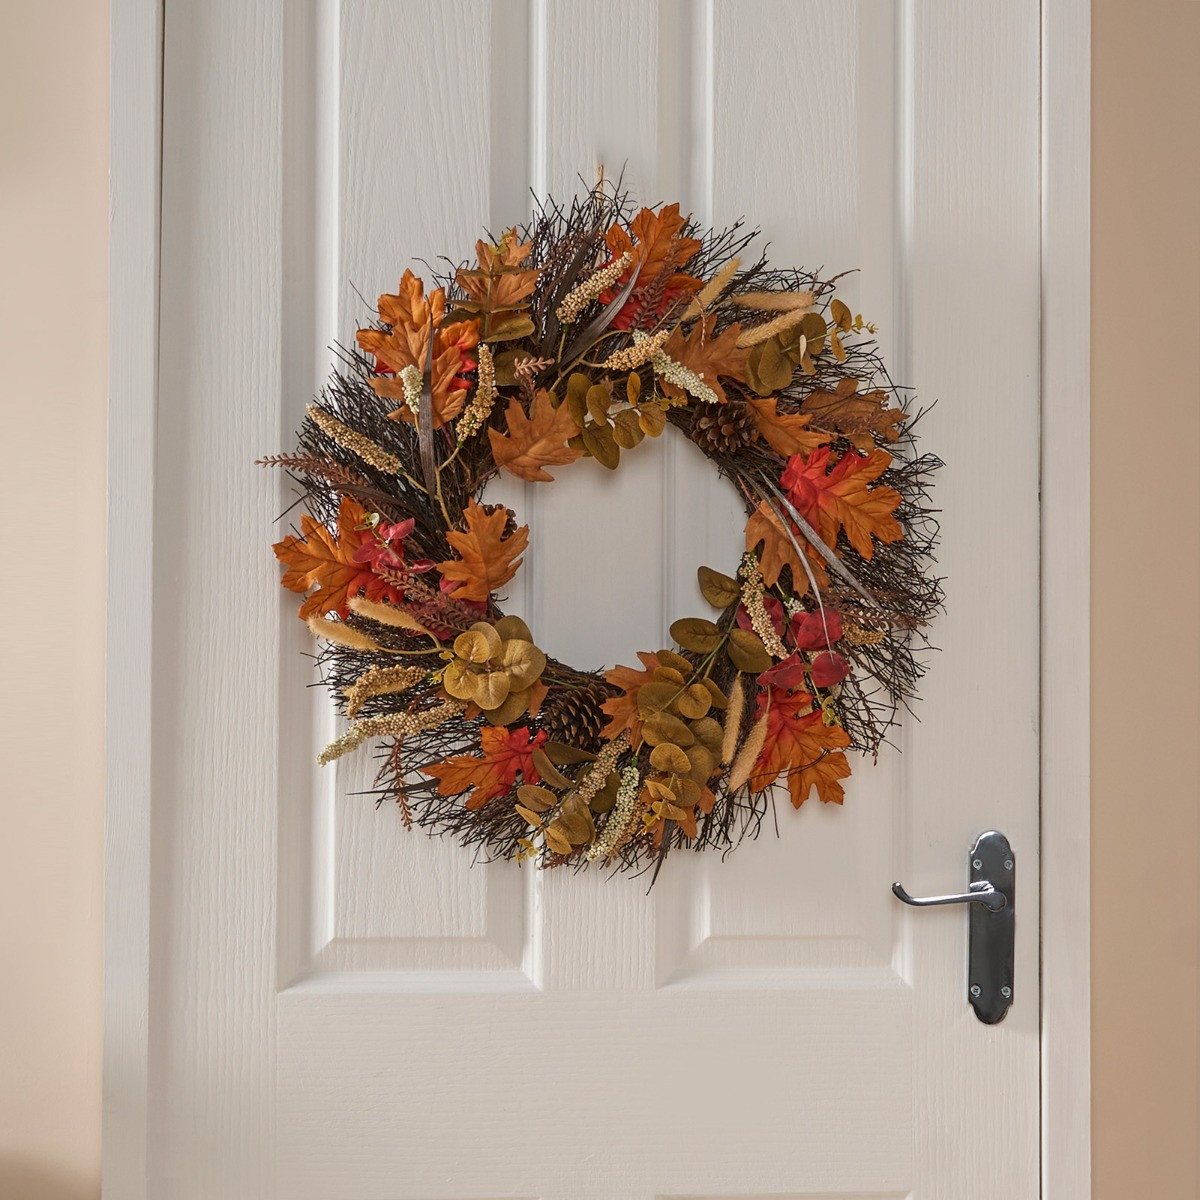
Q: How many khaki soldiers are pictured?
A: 0